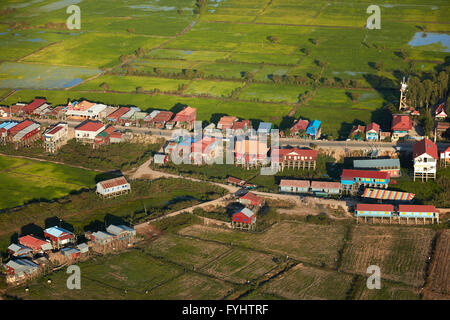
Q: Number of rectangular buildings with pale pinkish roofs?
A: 2